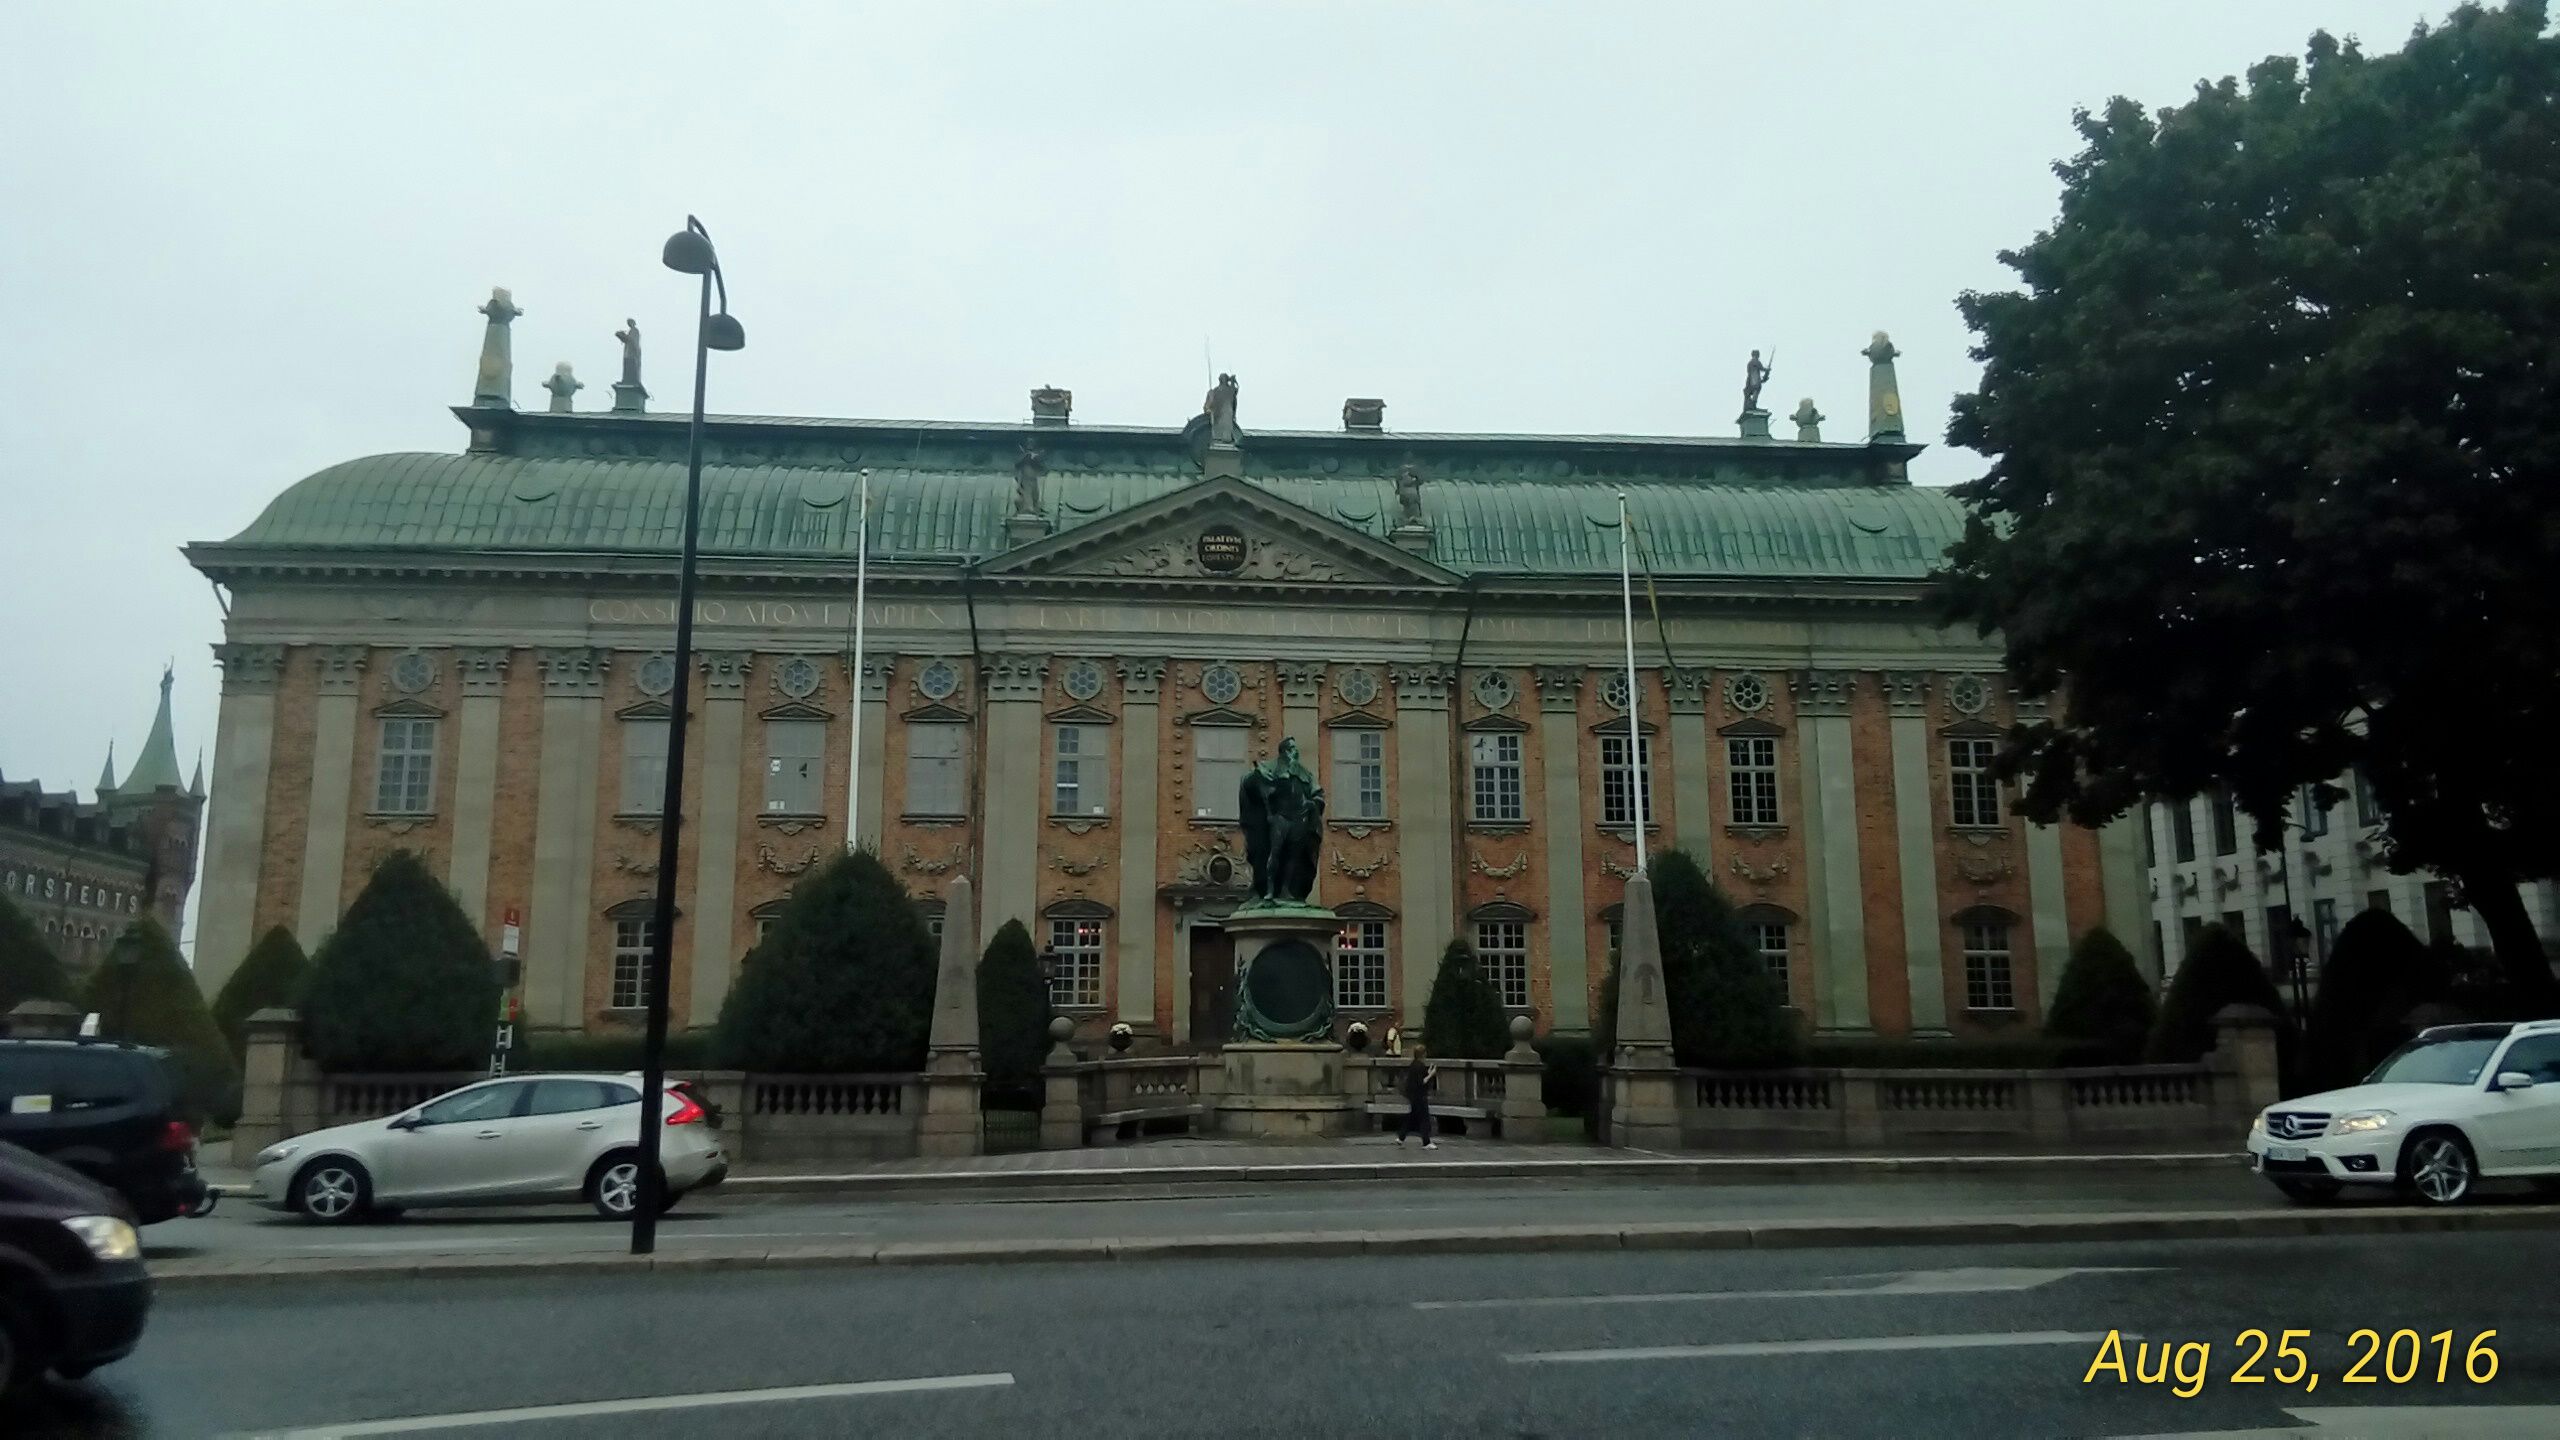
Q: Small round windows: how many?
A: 11